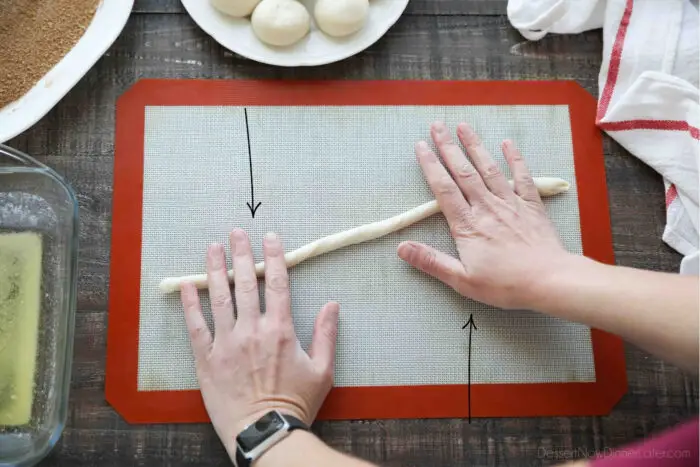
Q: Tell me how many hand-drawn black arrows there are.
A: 2